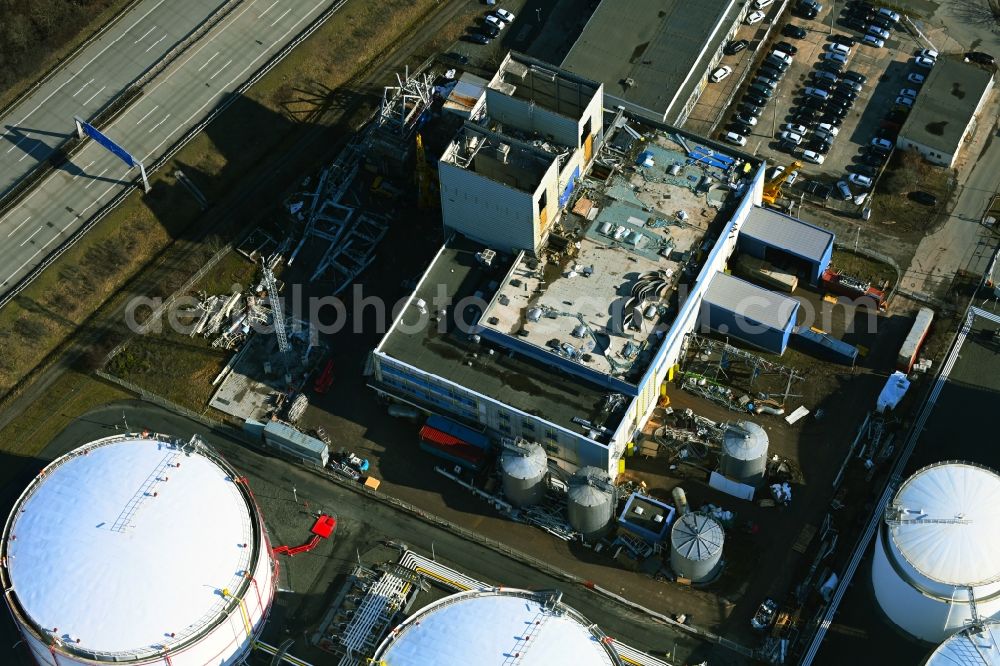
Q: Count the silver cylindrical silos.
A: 4